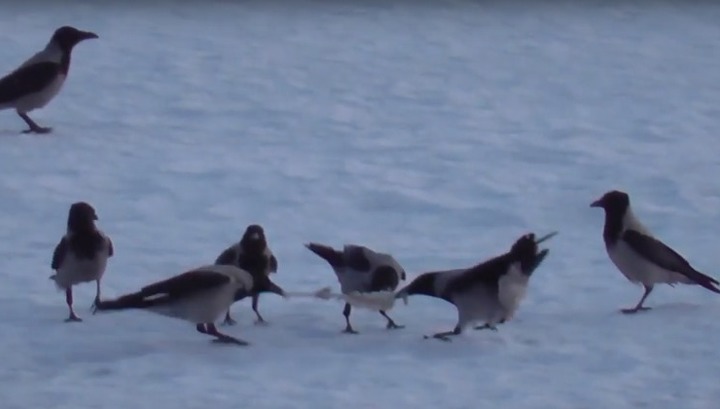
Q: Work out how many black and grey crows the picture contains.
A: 7